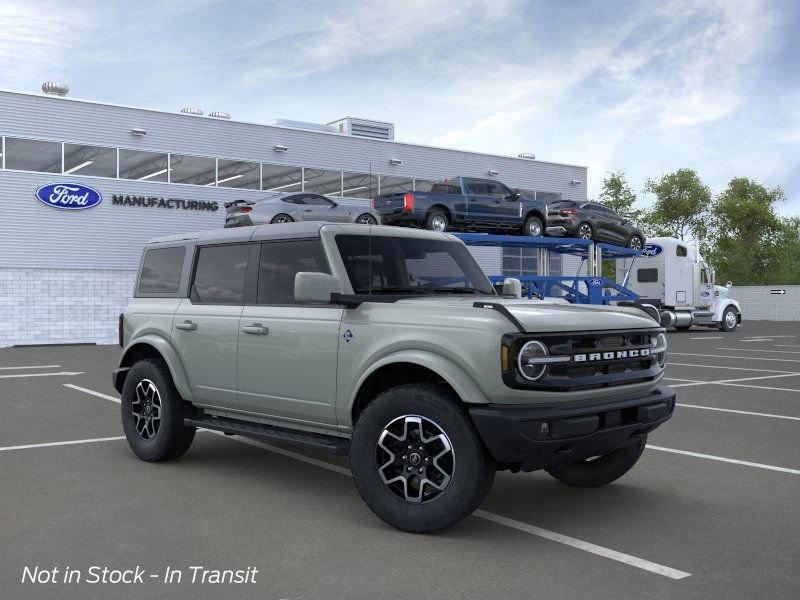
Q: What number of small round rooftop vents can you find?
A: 4